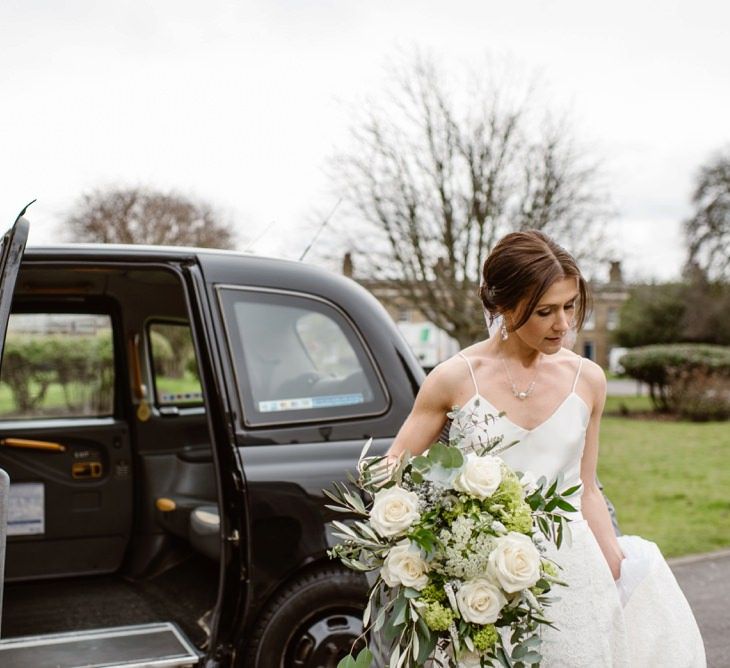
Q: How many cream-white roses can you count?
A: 5